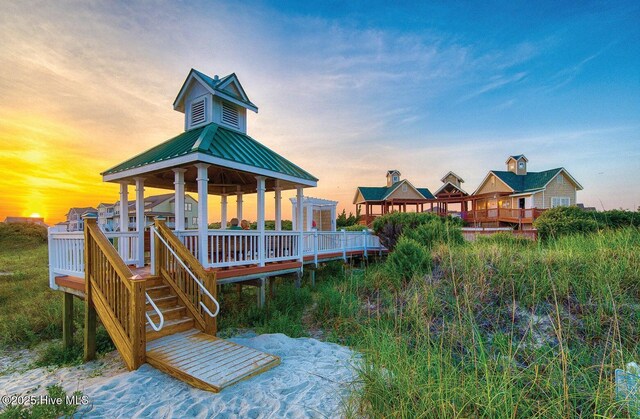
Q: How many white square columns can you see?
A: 9